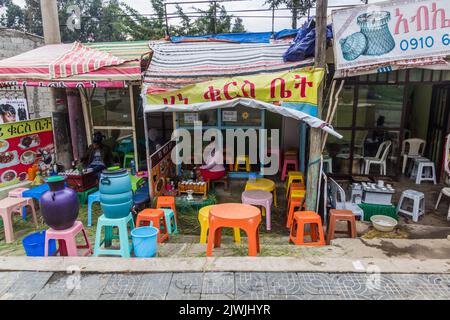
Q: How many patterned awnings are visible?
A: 2